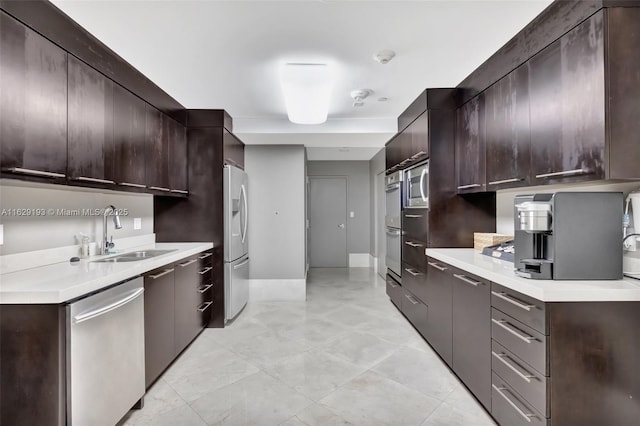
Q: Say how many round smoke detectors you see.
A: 2